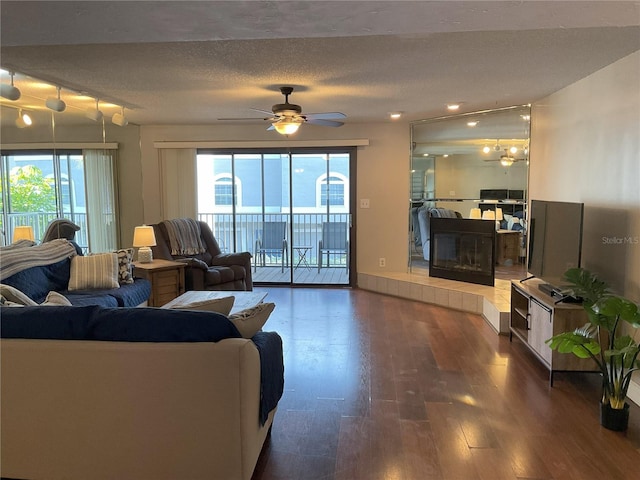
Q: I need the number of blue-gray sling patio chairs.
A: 2